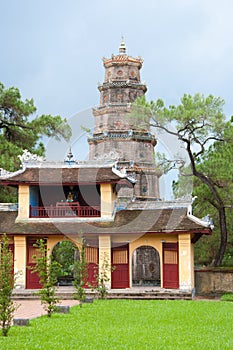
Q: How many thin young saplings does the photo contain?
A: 4